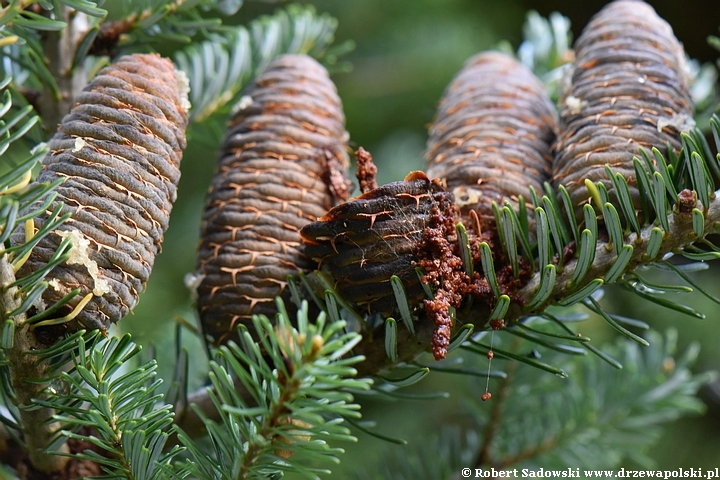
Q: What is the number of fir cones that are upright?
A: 4